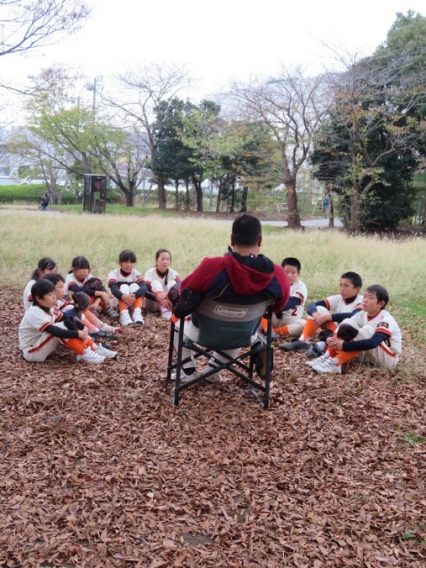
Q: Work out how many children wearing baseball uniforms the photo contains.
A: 9